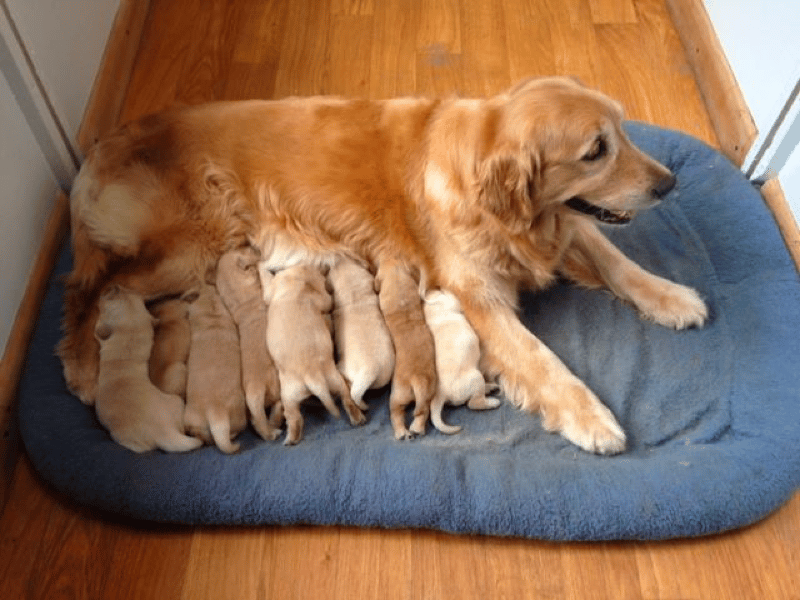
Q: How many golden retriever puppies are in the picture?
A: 8